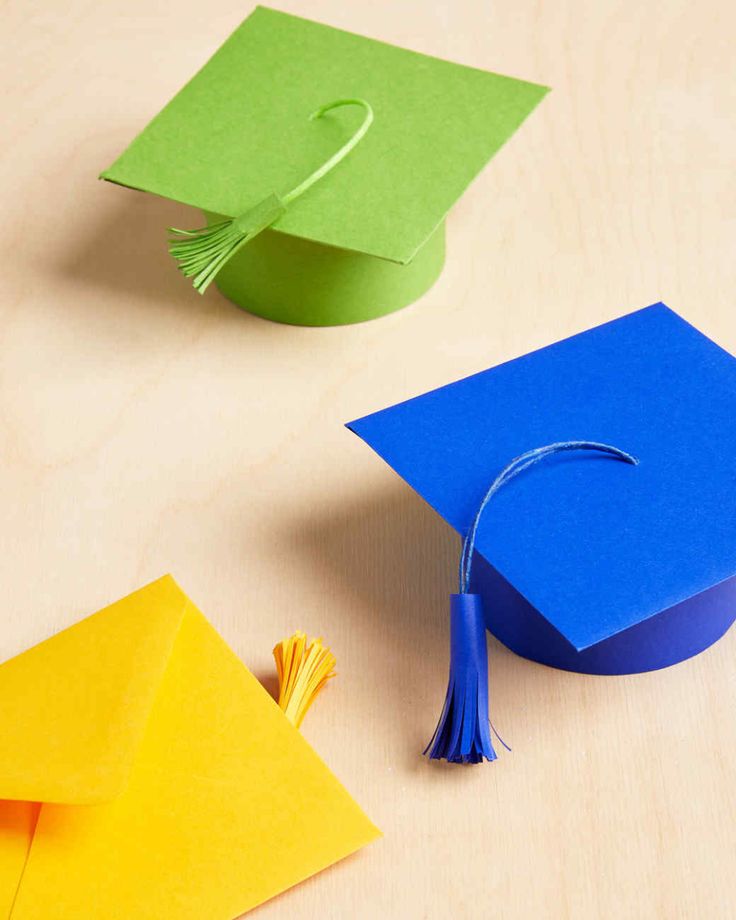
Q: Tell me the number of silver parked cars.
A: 0